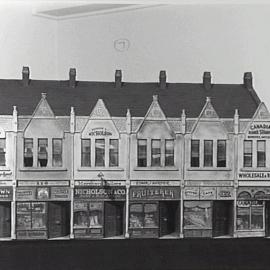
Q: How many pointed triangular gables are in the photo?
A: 5